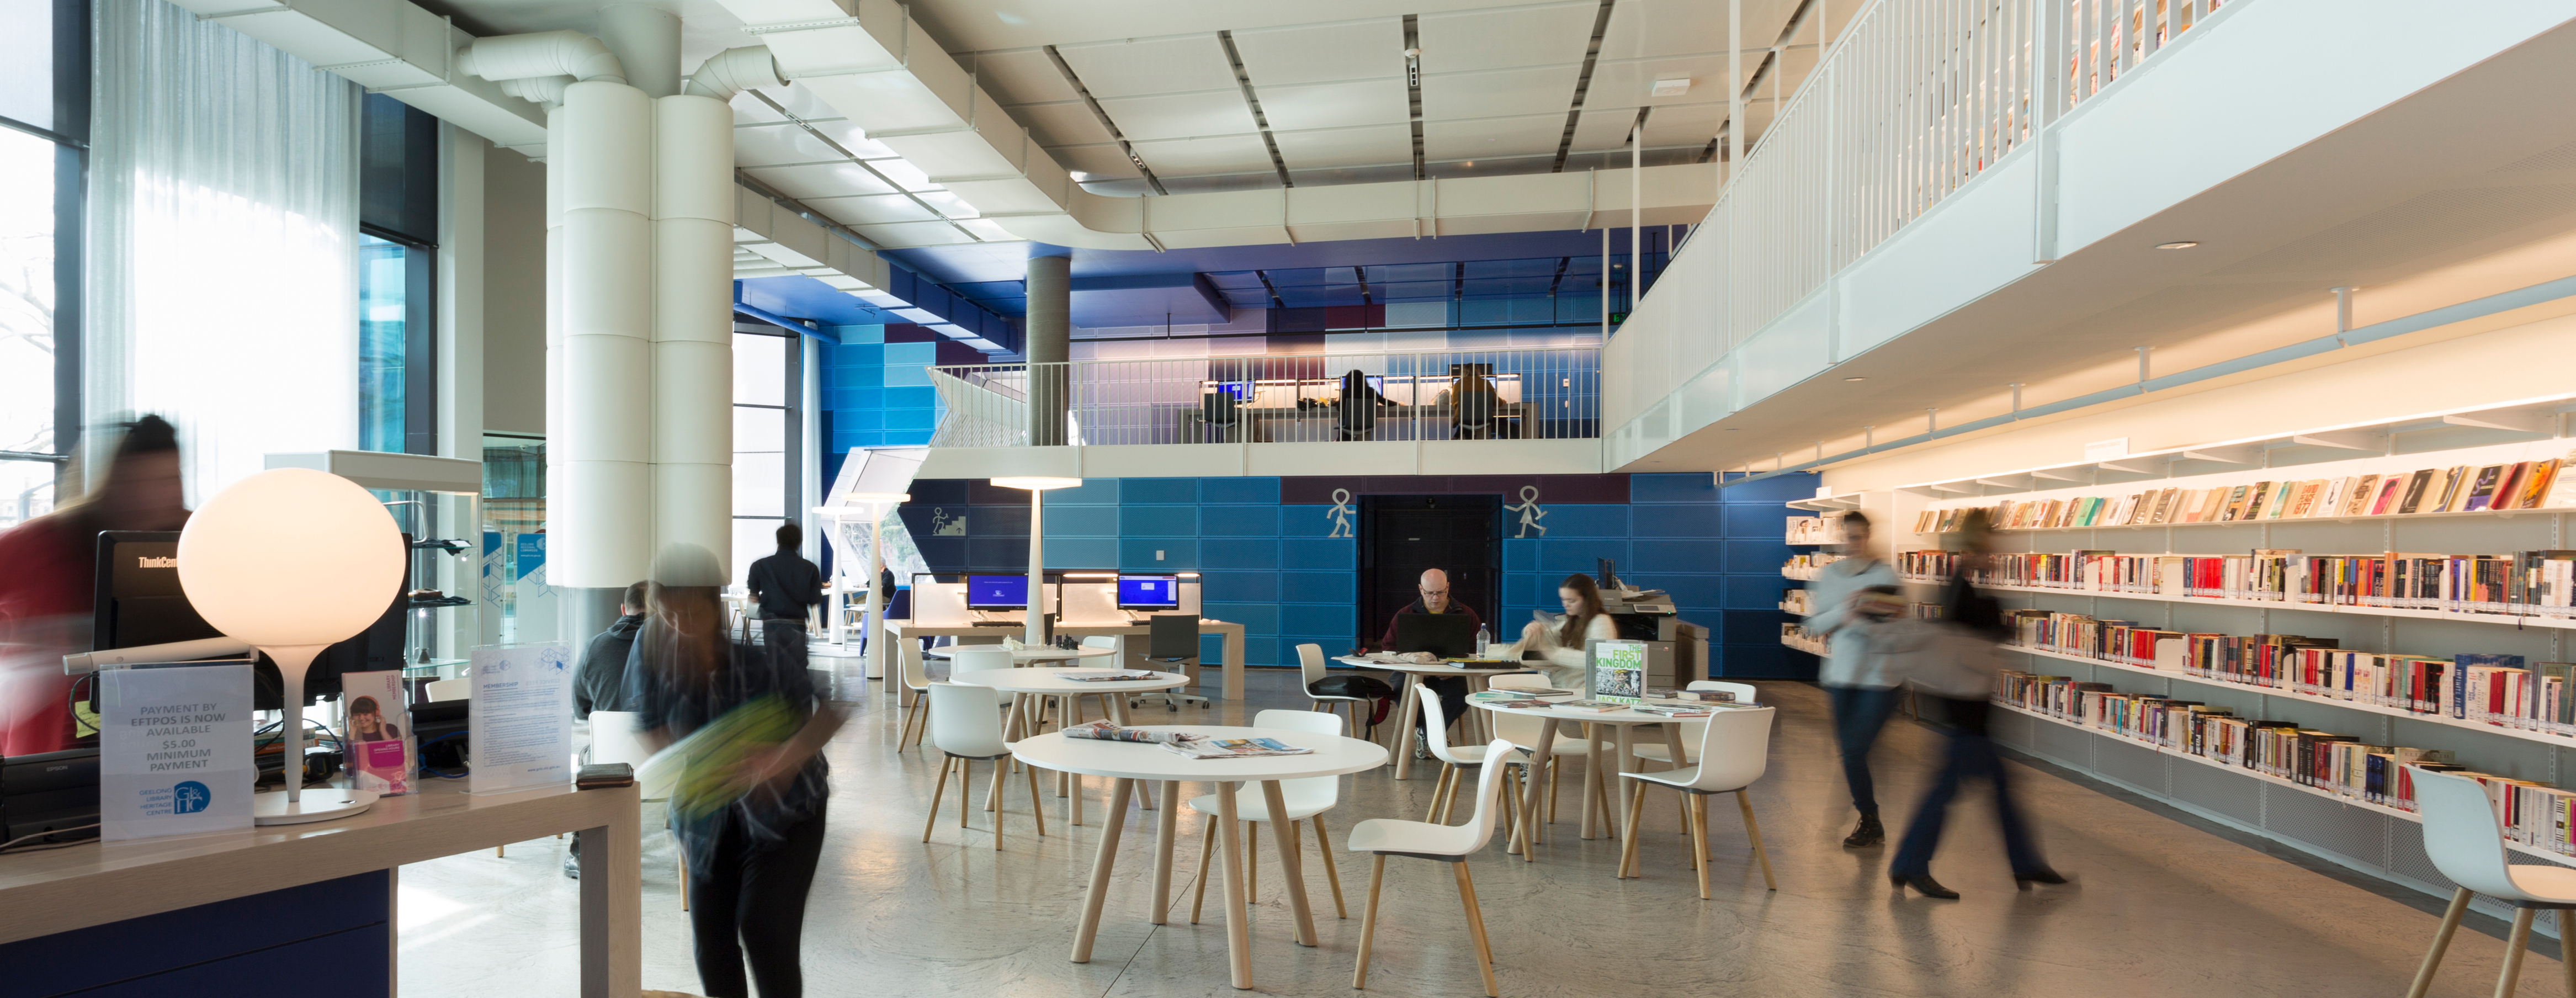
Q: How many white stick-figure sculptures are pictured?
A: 3